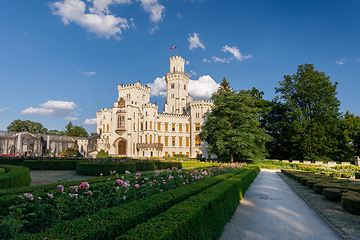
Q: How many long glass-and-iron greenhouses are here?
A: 1